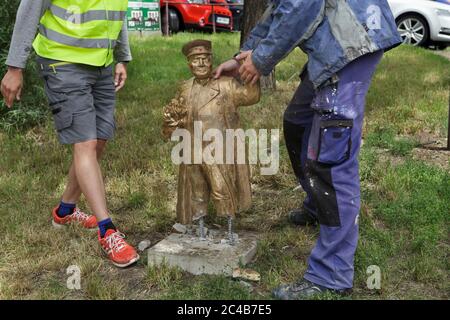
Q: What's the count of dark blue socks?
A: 2